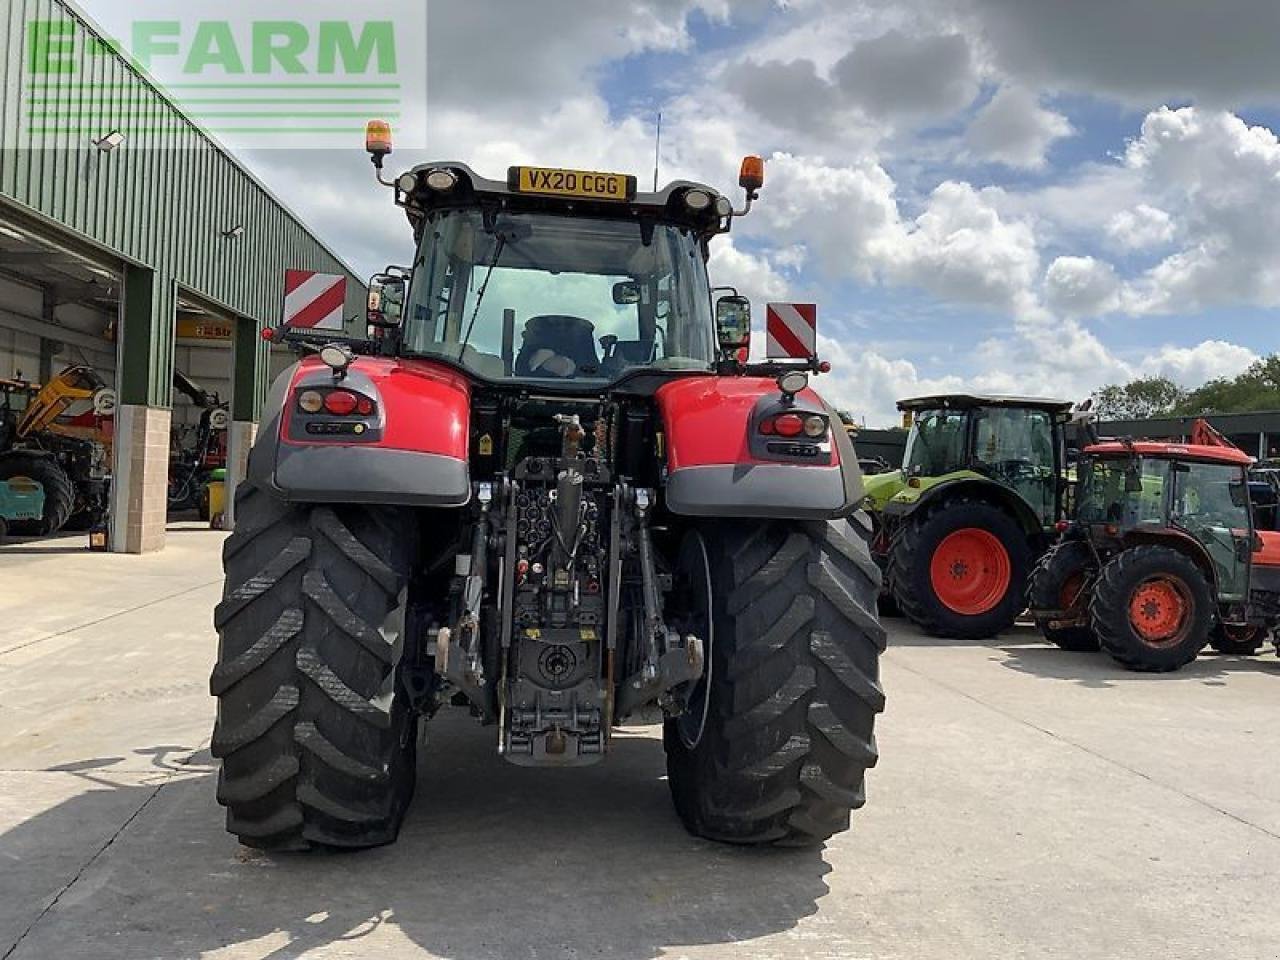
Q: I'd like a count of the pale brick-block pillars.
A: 2